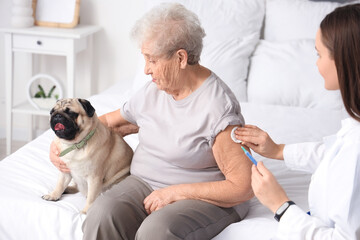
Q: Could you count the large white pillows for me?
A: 4